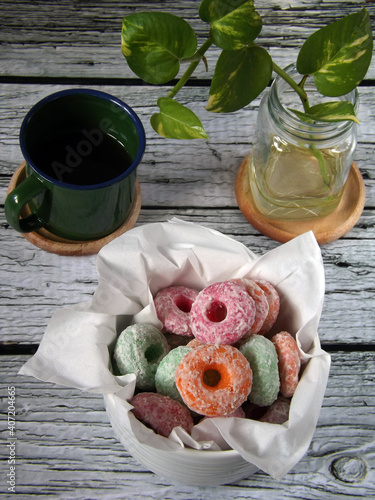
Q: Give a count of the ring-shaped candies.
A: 13